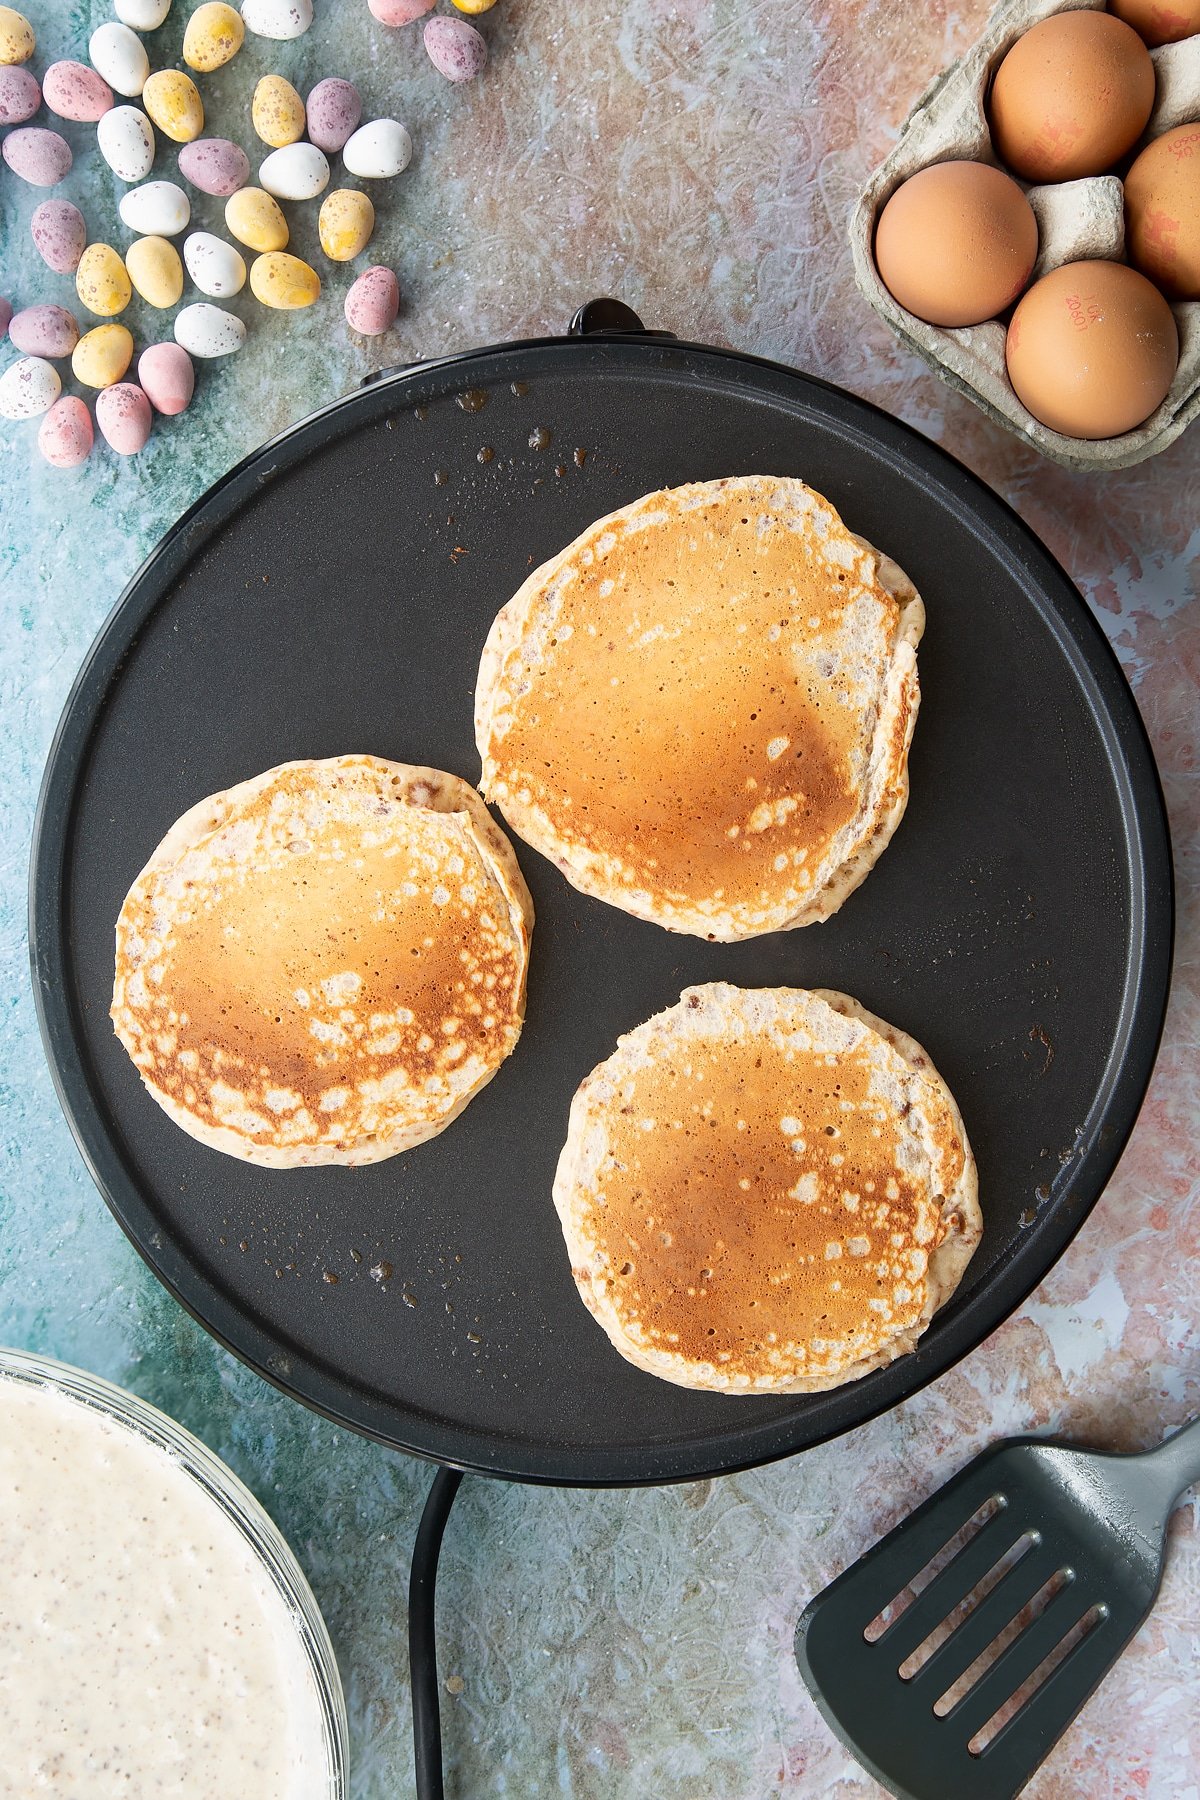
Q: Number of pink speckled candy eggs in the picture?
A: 6